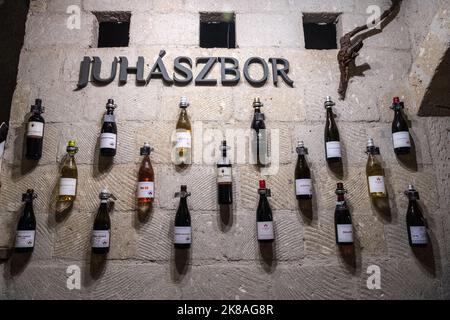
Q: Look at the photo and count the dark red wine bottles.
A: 13